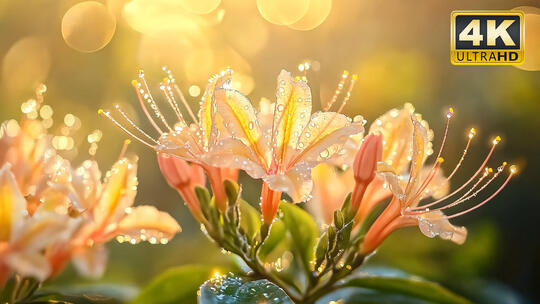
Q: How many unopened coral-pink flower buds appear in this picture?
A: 2